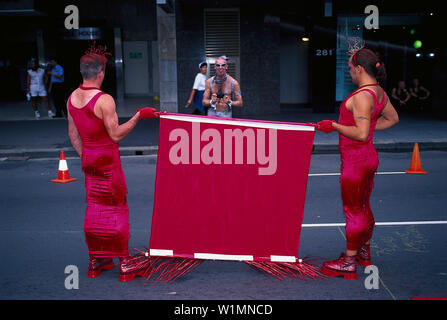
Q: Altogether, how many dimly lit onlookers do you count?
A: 2